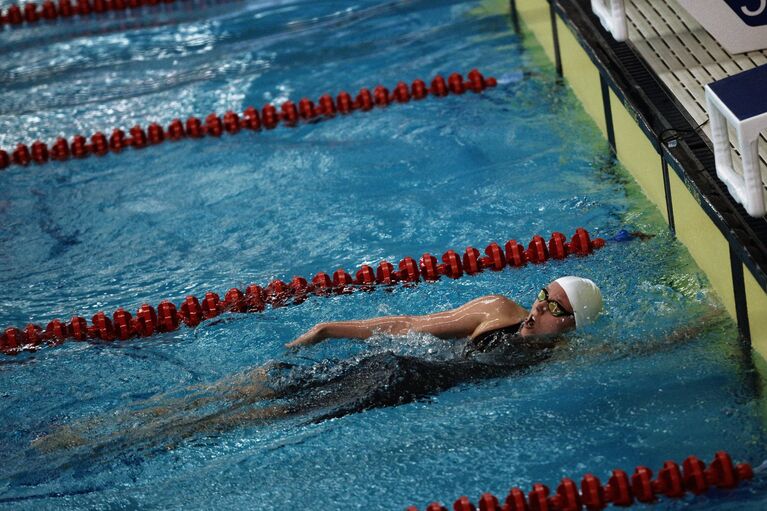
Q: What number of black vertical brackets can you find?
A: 5